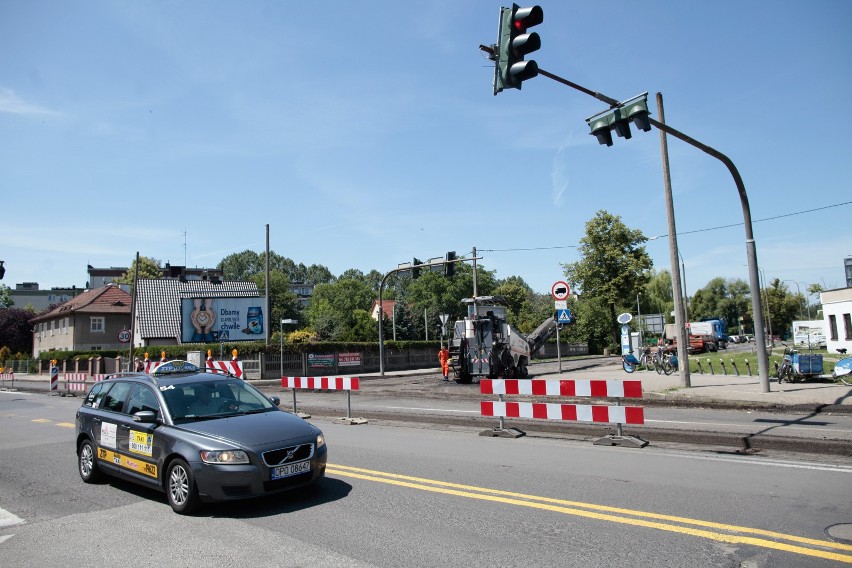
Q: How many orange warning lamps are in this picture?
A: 7